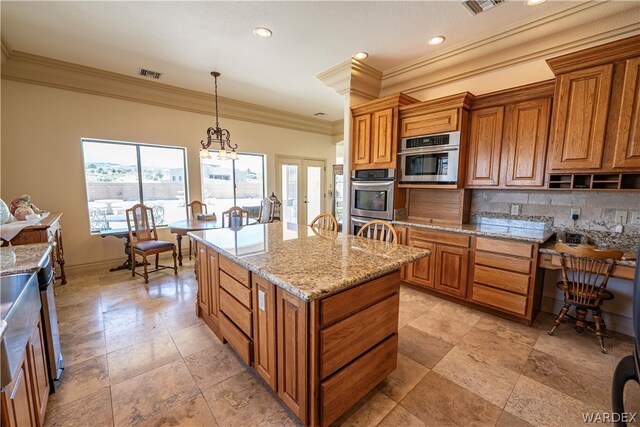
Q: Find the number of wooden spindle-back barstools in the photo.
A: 2